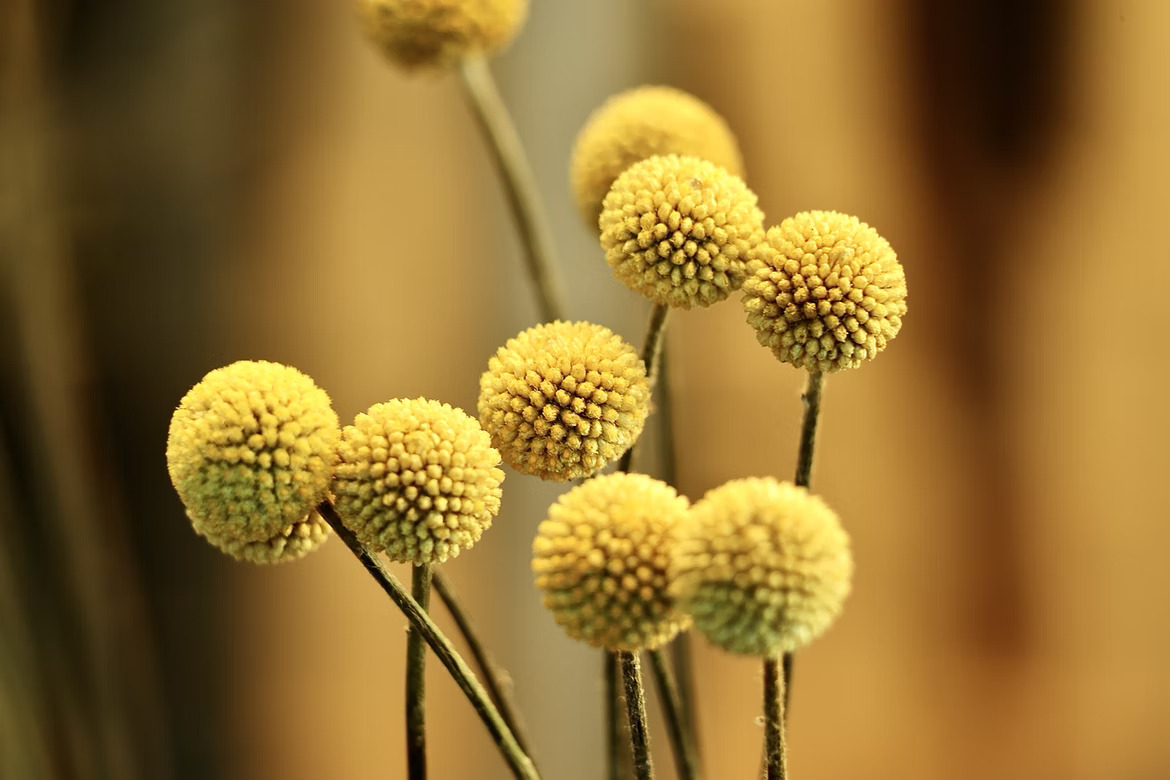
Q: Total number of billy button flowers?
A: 10